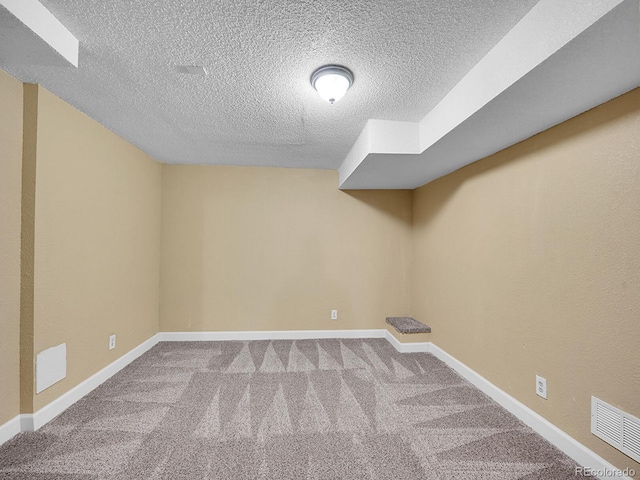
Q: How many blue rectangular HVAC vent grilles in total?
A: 0